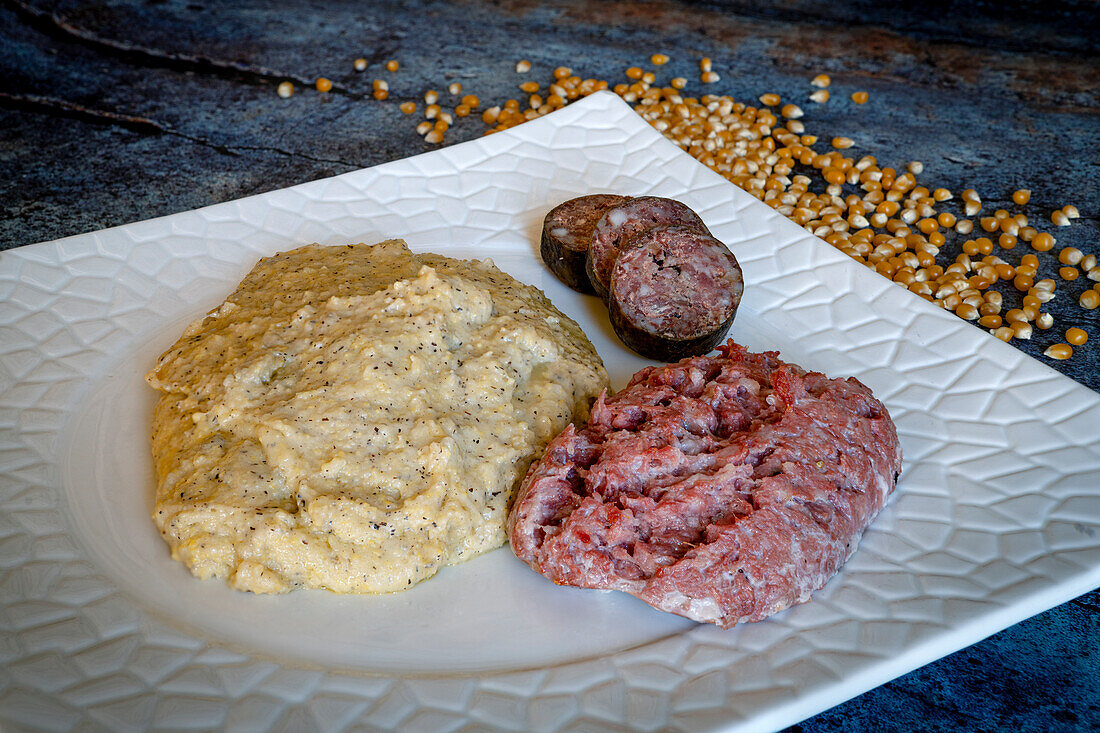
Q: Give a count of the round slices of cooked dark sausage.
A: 3